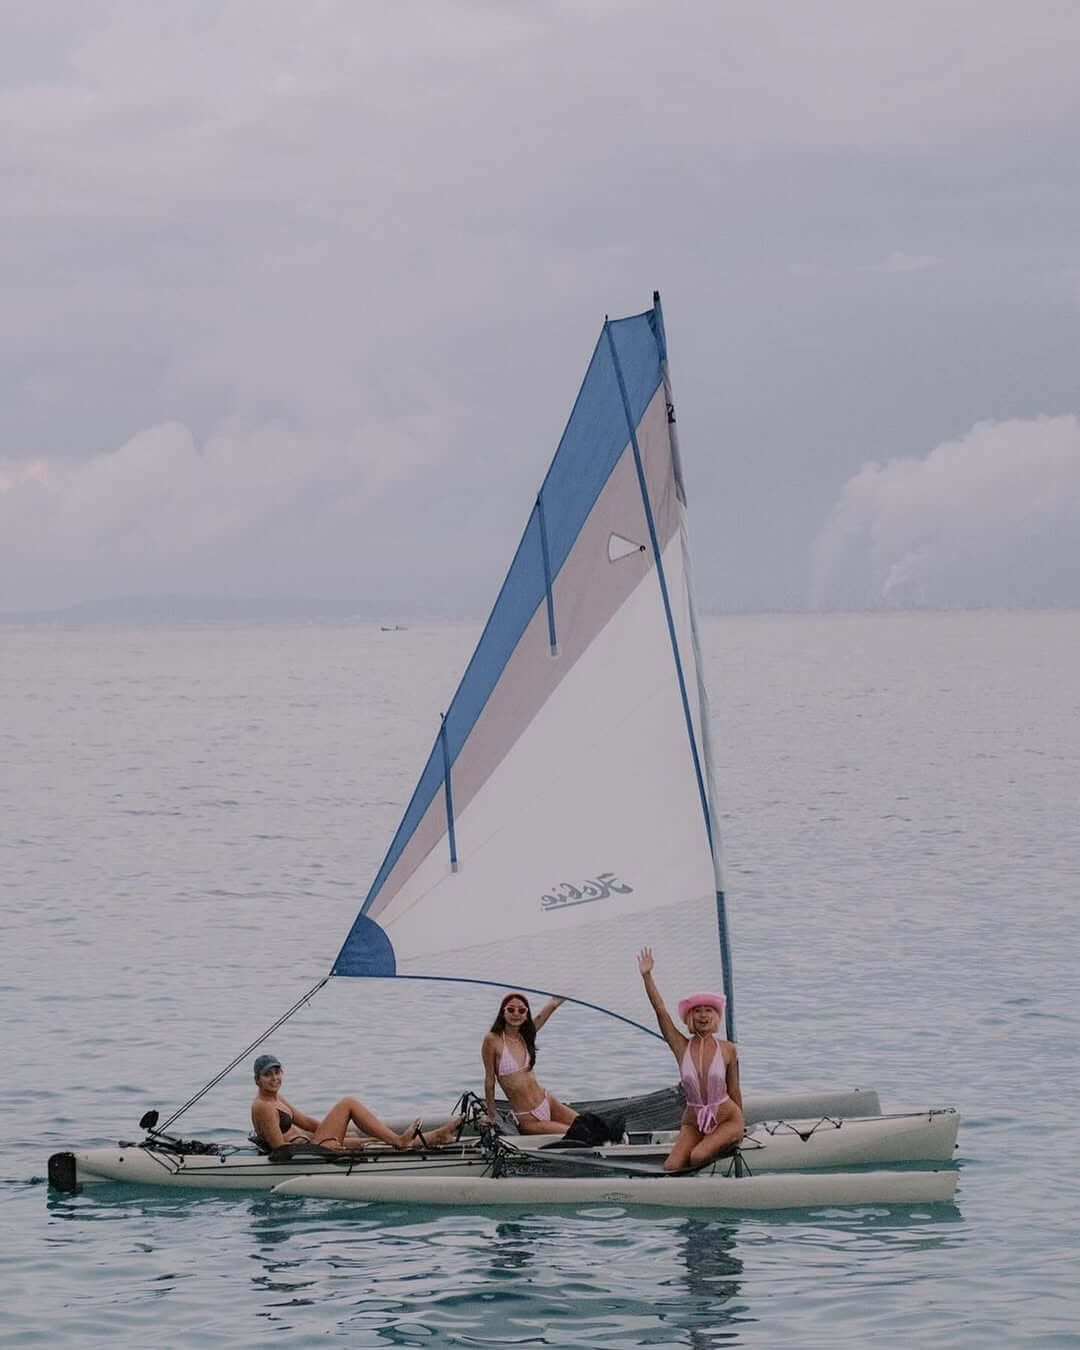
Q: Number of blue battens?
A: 3